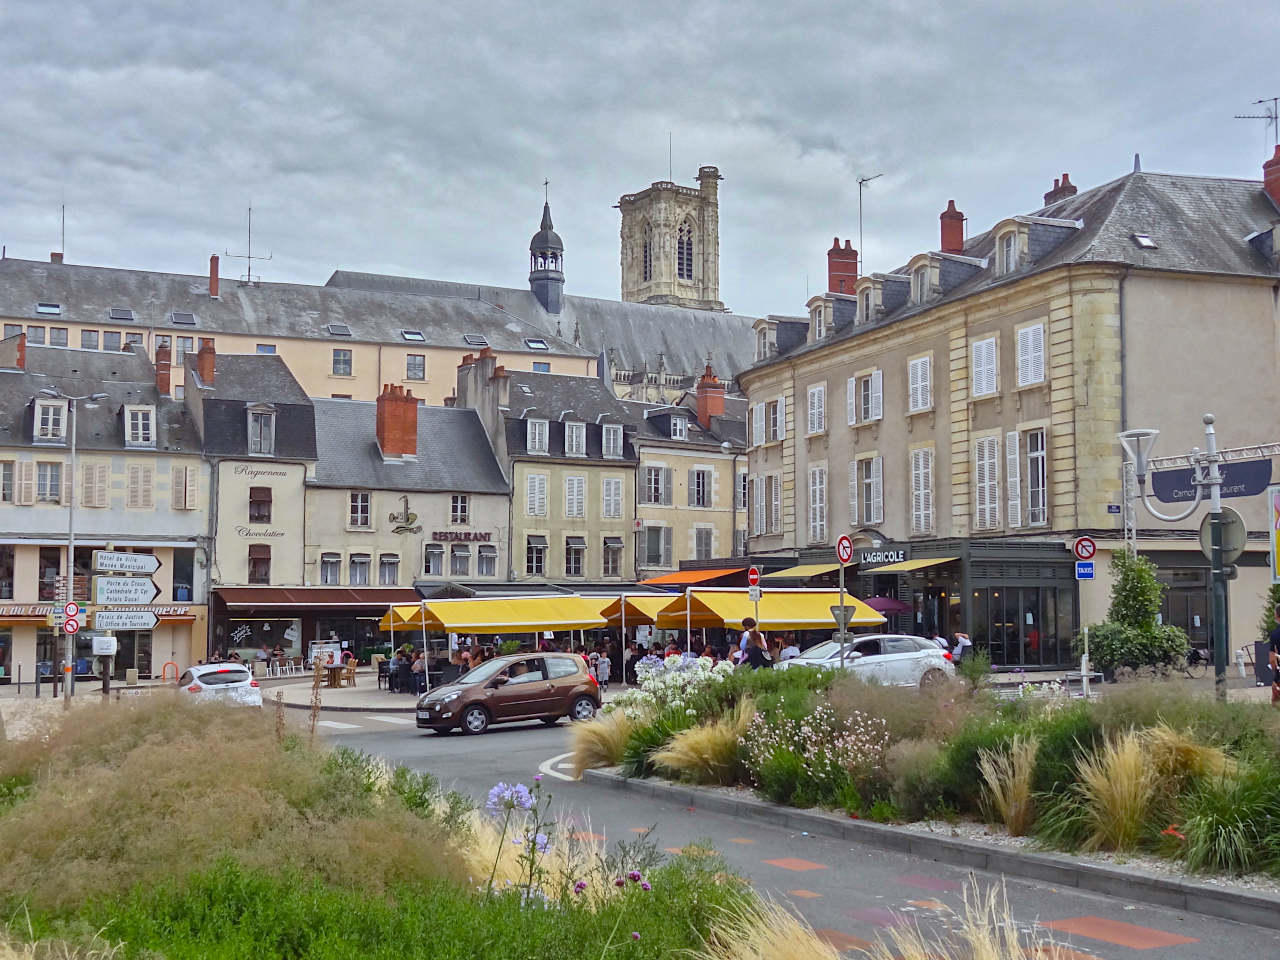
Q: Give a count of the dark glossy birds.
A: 0